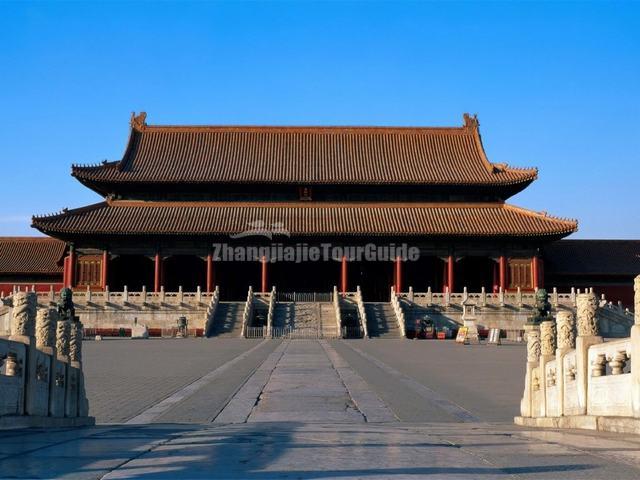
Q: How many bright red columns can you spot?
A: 10